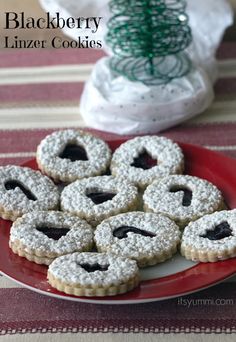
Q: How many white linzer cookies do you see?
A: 9